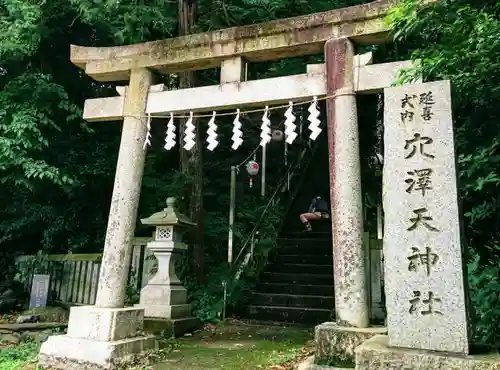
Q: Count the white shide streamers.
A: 8